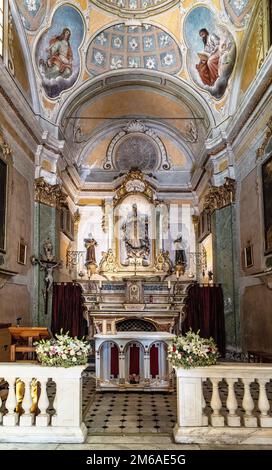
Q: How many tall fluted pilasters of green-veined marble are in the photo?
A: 2